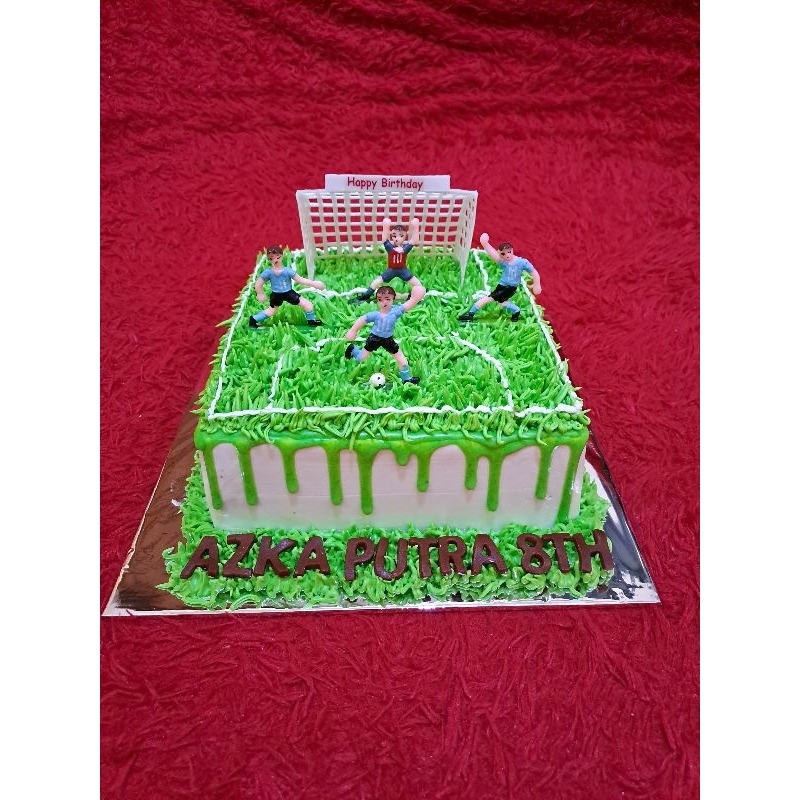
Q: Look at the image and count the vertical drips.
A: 11